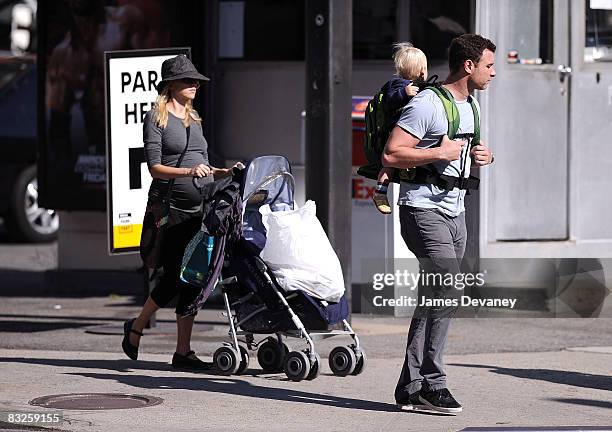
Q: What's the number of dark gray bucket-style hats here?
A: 1